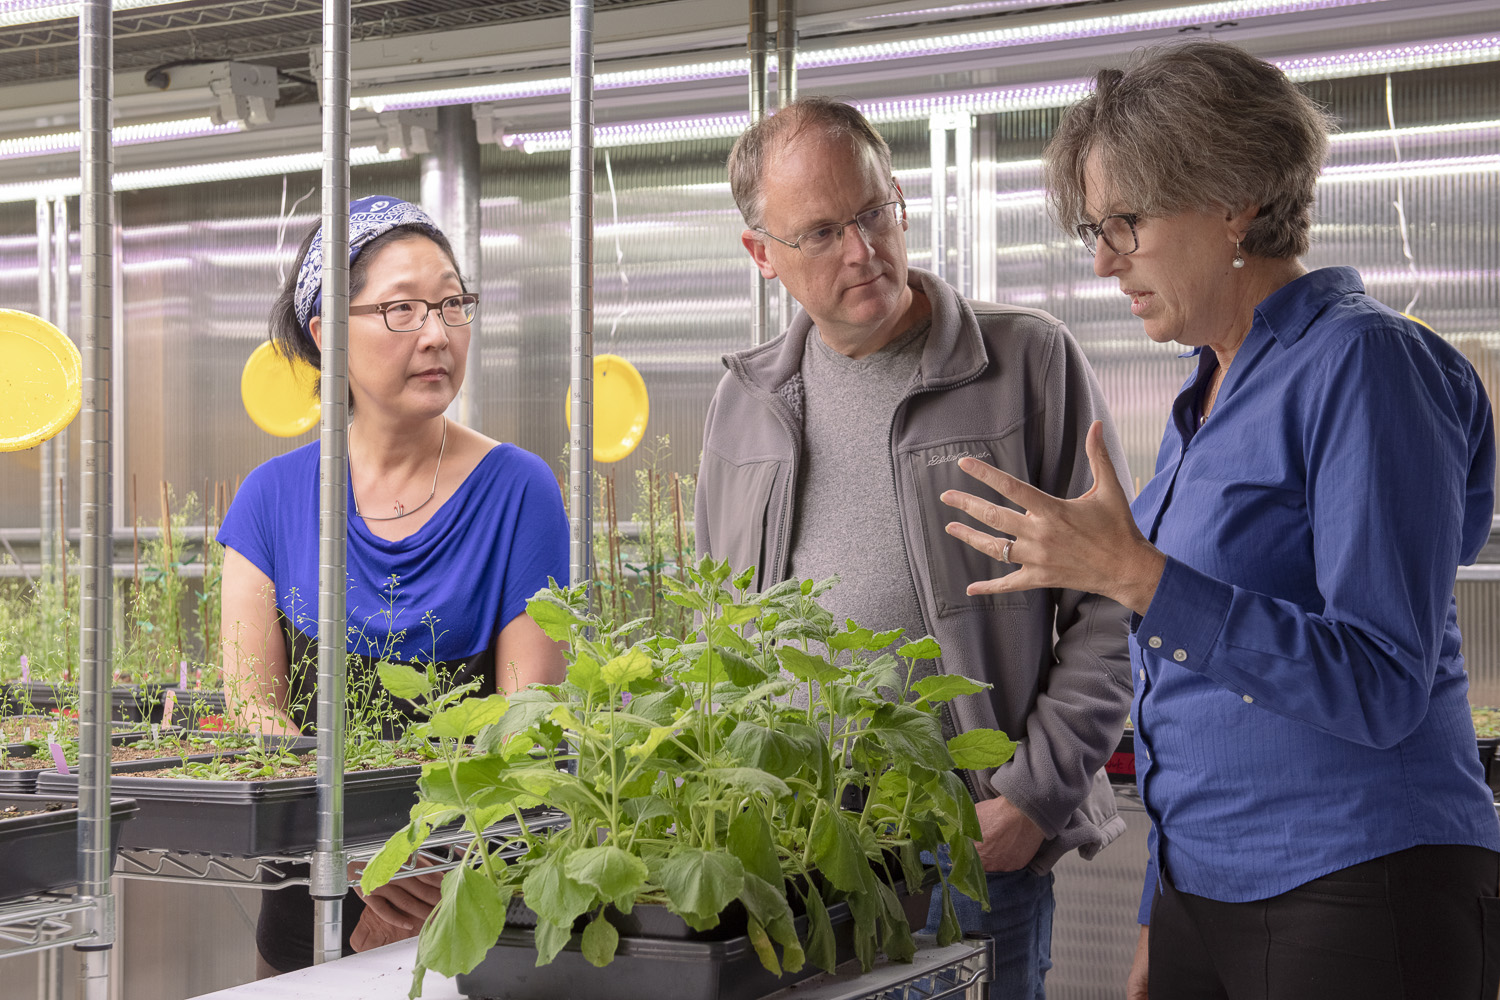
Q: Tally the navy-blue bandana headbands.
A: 1